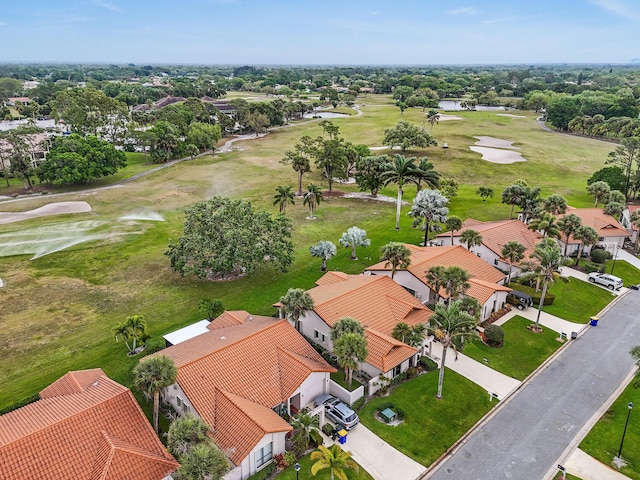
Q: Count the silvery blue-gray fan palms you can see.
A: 3